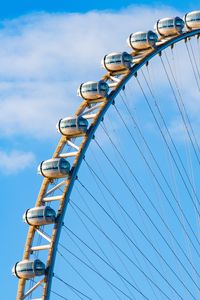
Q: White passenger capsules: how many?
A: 9